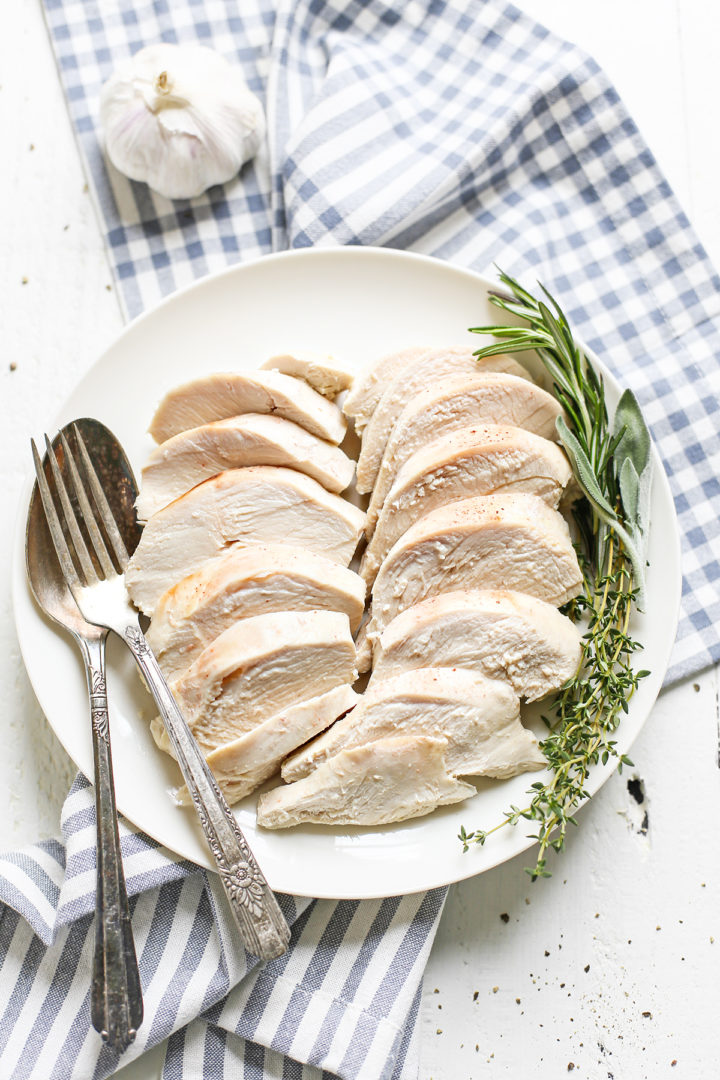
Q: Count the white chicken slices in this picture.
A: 15